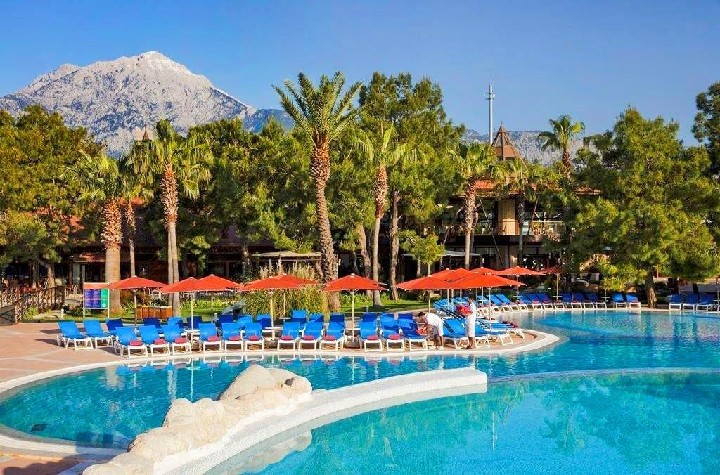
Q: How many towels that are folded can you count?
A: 11